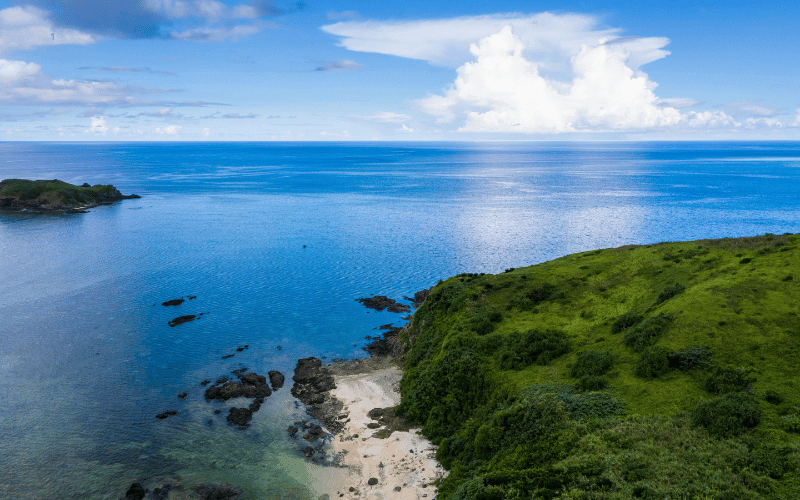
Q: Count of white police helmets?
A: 0